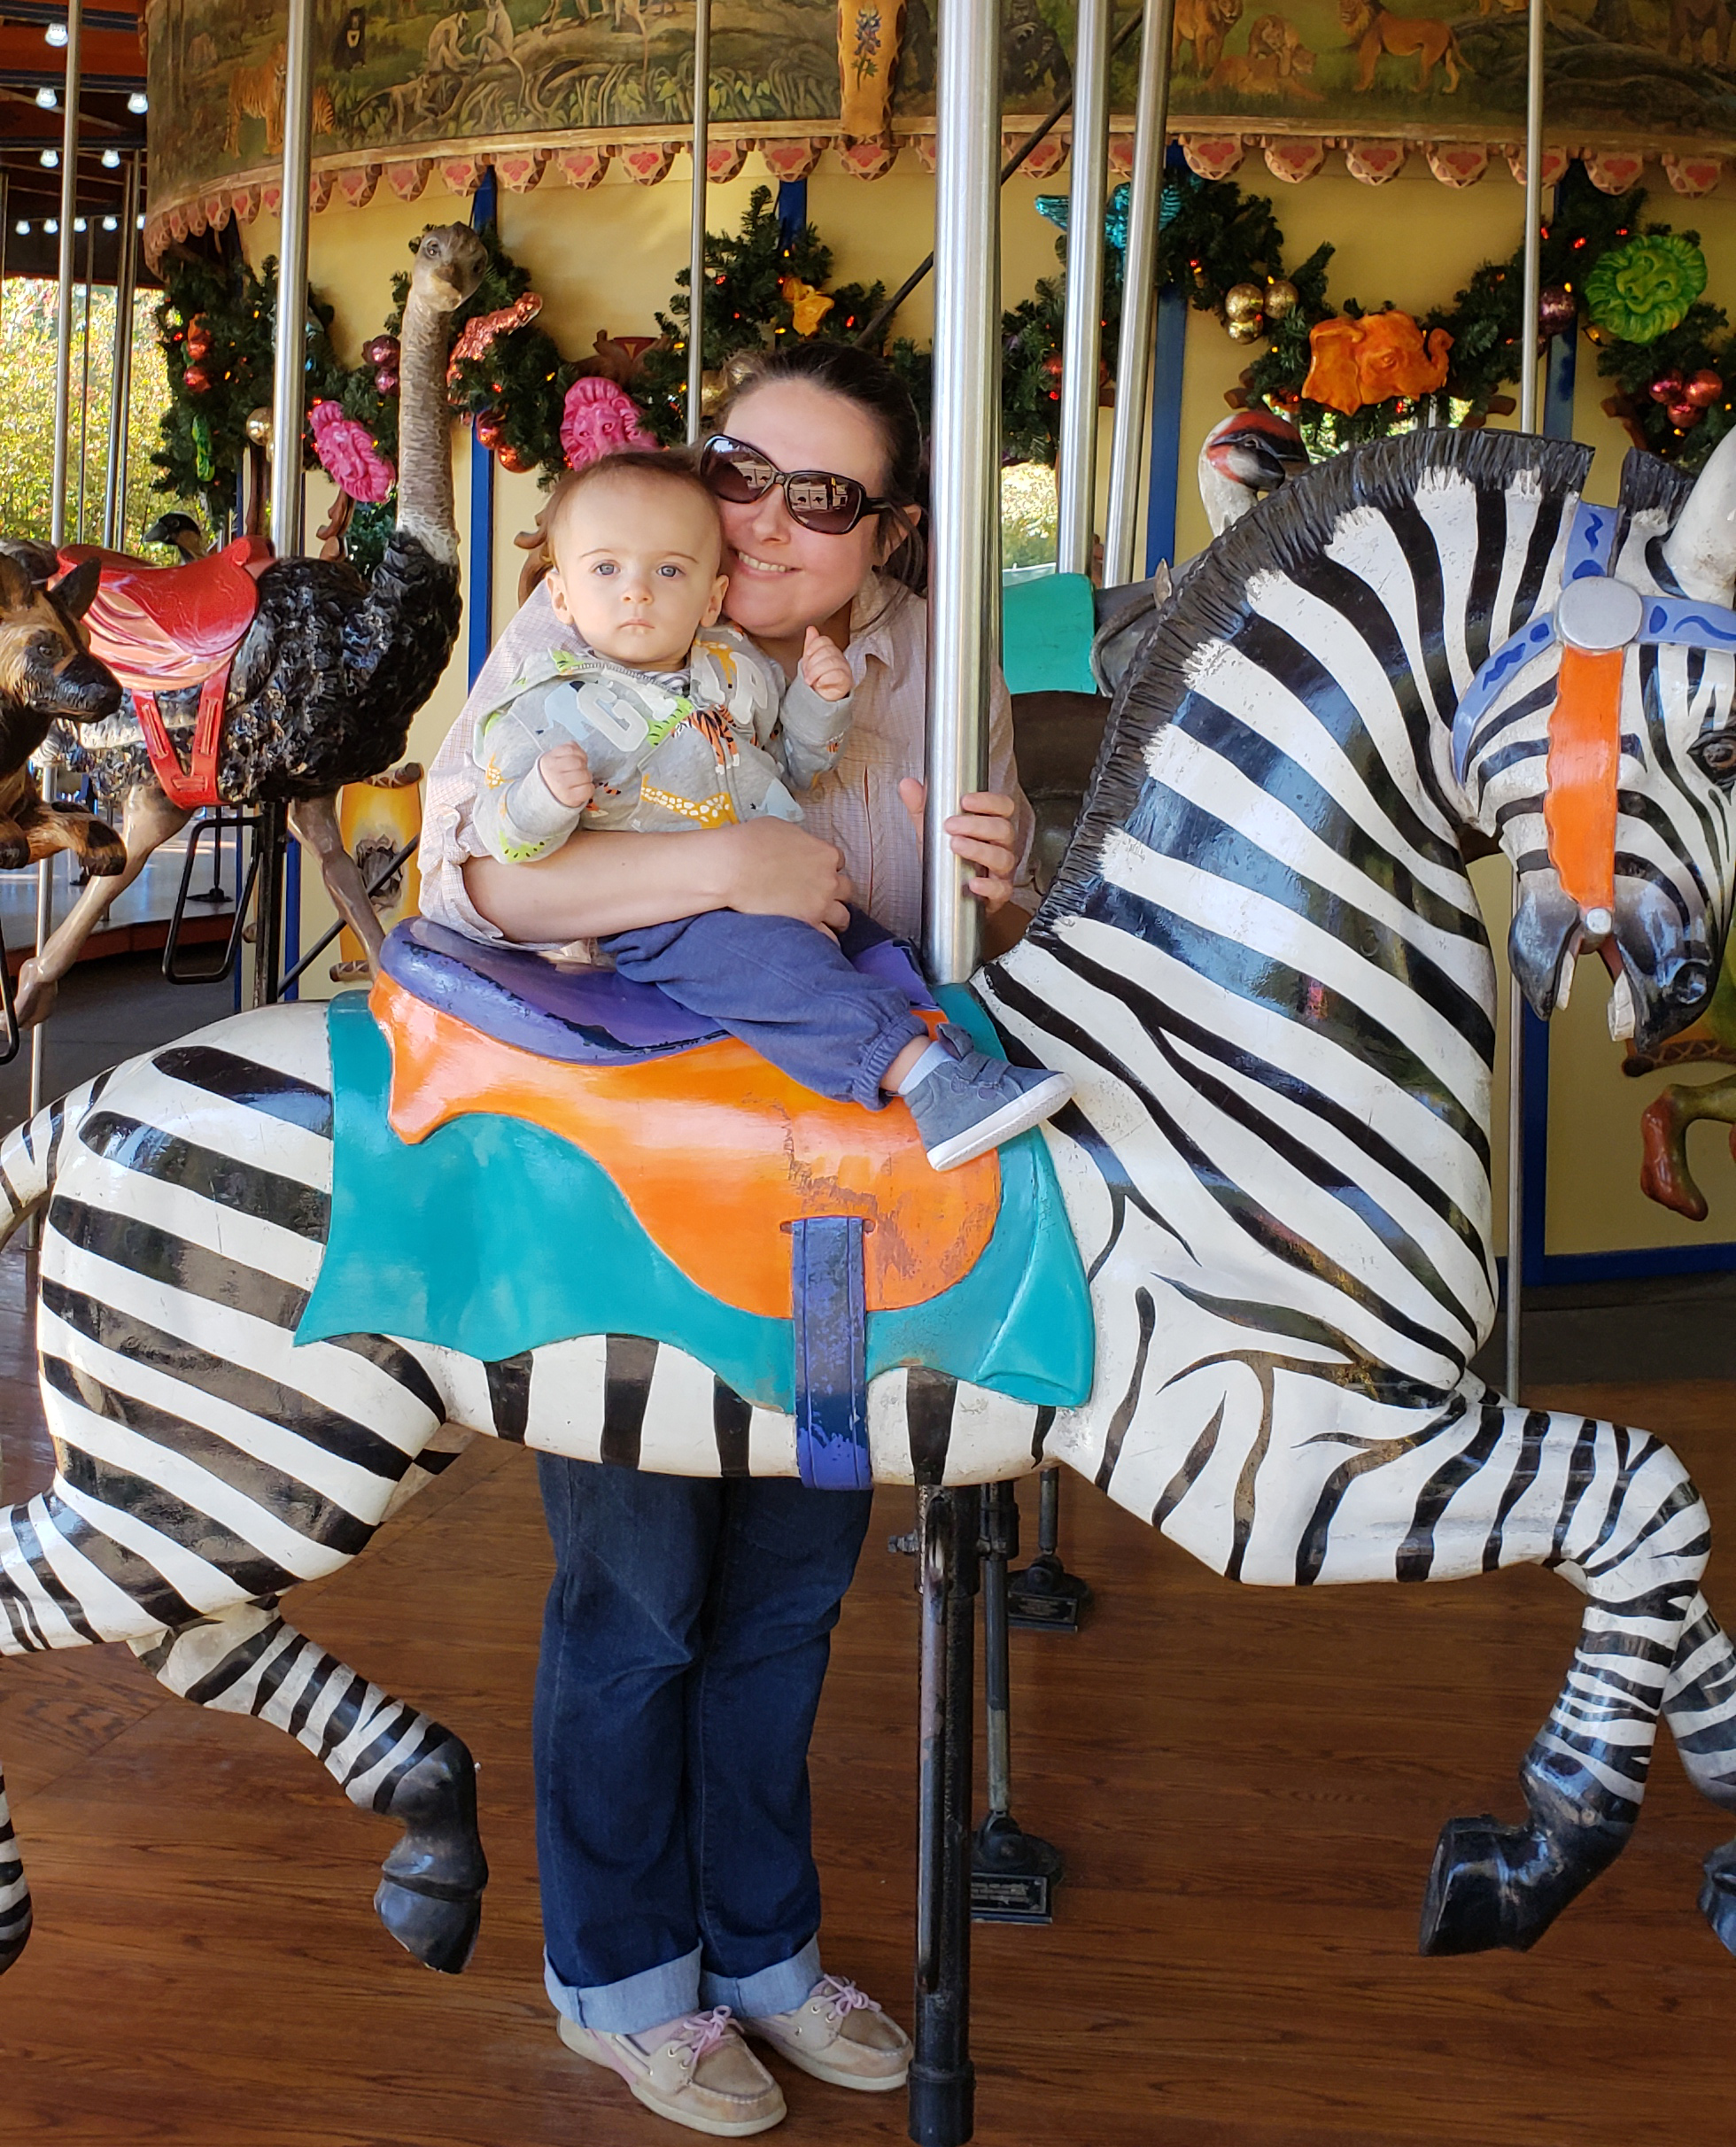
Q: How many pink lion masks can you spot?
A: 2